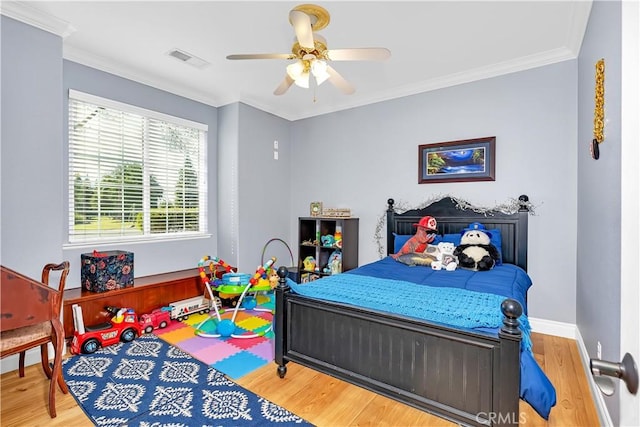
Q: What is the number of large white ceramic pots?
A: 0